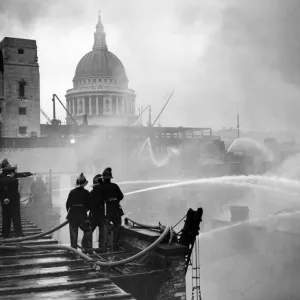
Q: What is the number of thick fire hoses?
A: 2